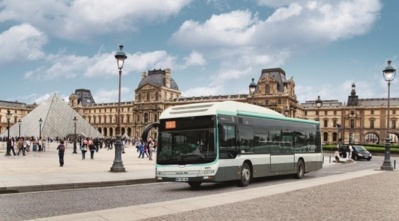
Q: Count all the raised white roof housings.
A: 1